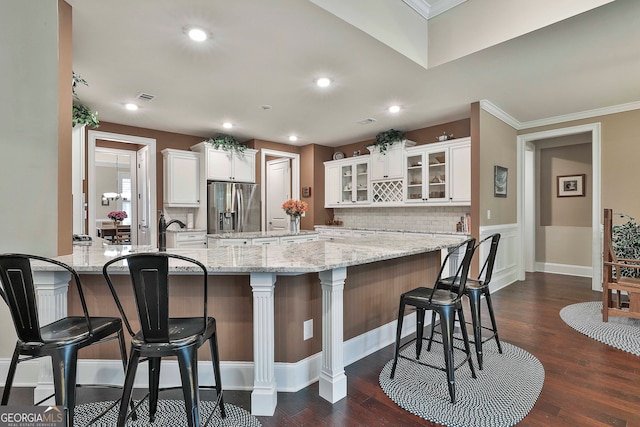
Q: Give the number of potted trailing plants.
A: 3